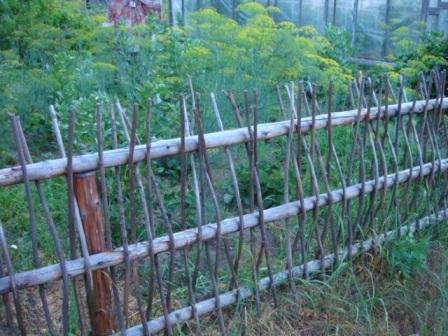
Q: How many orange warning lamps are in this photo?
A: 0